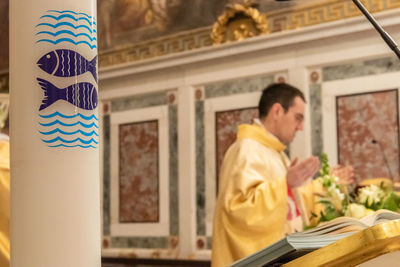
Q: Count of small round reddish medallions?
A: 8